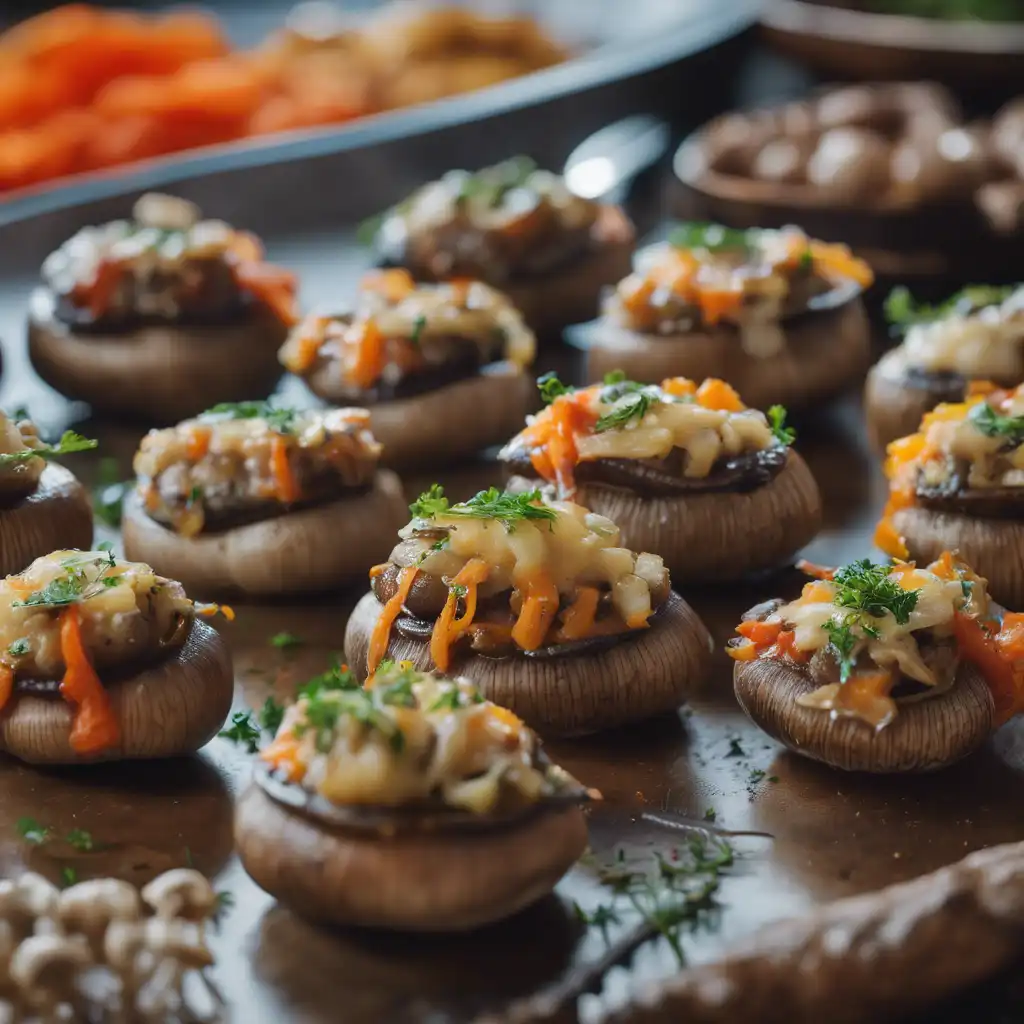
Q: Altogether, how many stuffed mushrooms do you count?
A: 13